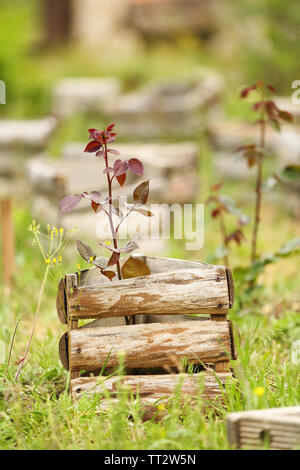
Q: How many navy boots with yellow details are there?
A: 0